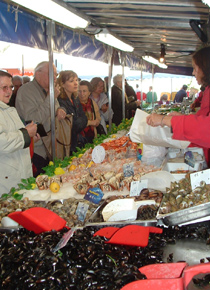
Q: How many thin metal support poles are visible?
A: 5